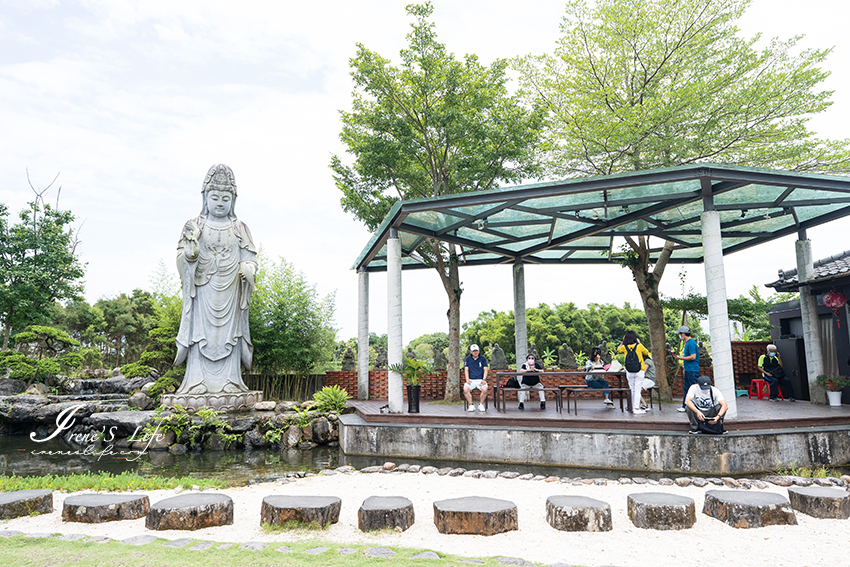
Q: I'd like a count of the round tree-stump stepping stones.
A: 10